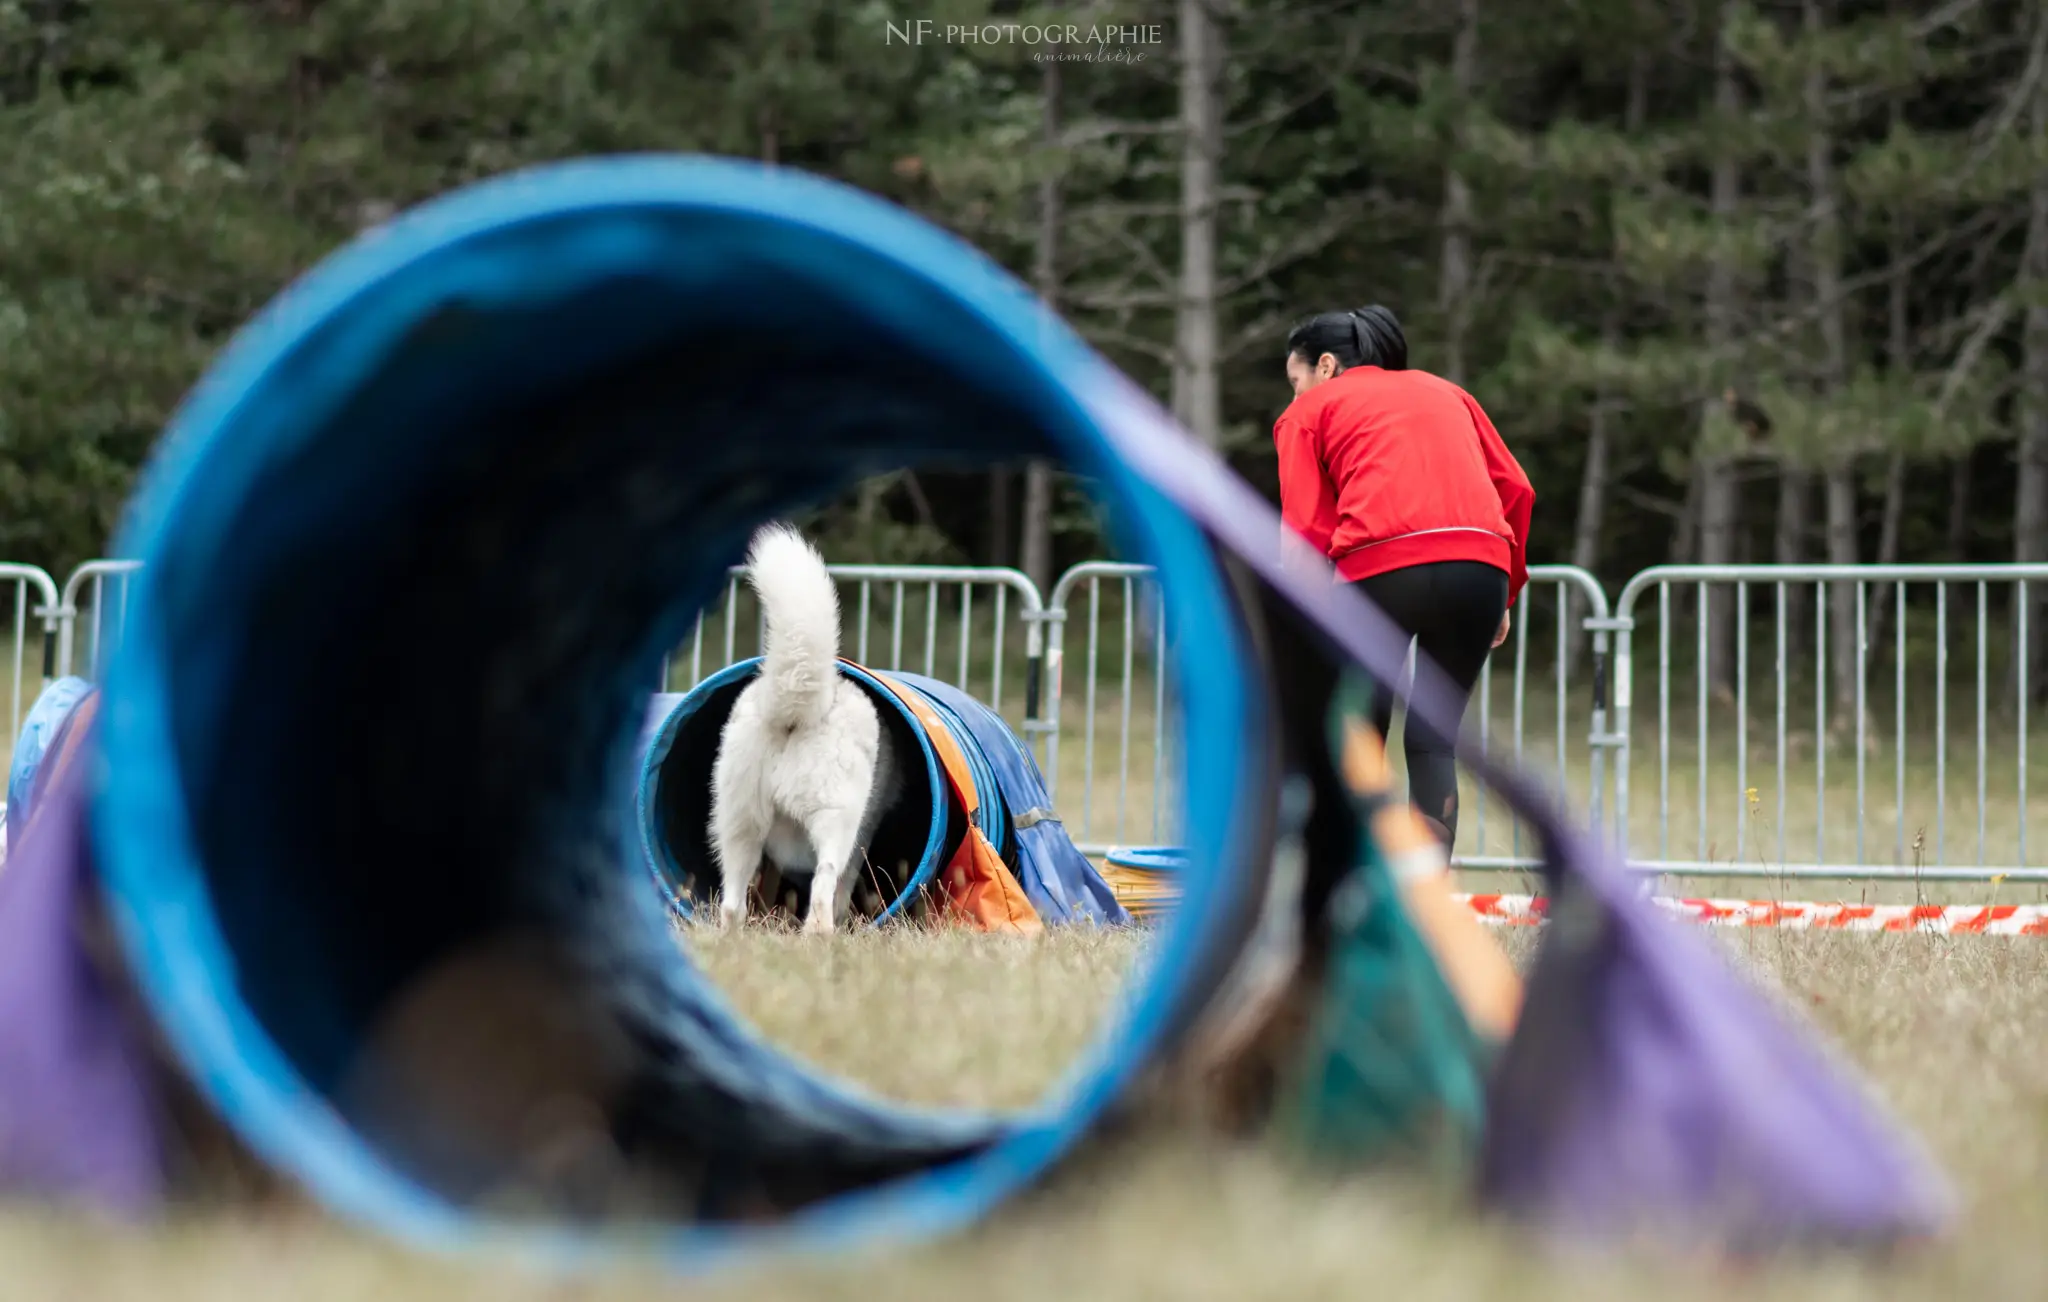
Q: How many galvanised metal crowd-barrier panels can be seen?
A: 5